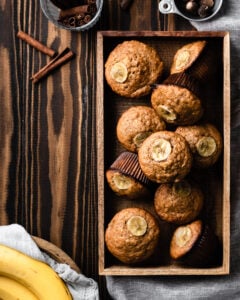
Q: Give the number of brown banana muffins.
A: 10